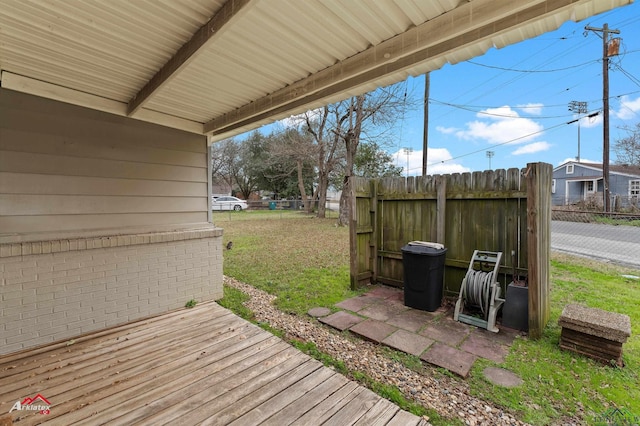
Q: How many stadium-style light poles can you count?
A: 3